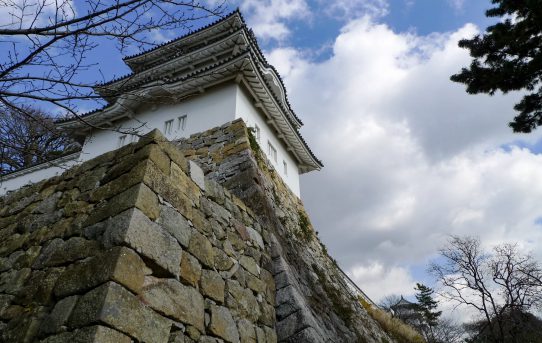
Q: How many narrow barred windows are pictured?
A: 7